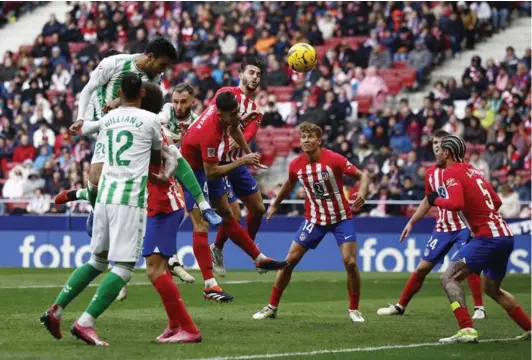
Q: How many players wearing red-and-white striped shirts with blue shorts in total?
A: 6